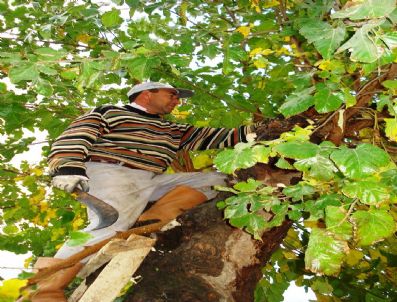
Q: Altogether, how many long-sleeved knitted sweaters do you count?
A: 1